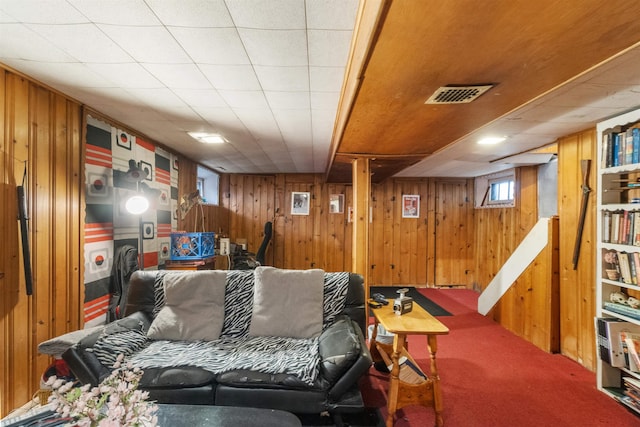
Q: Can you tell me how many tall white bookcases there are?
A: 1